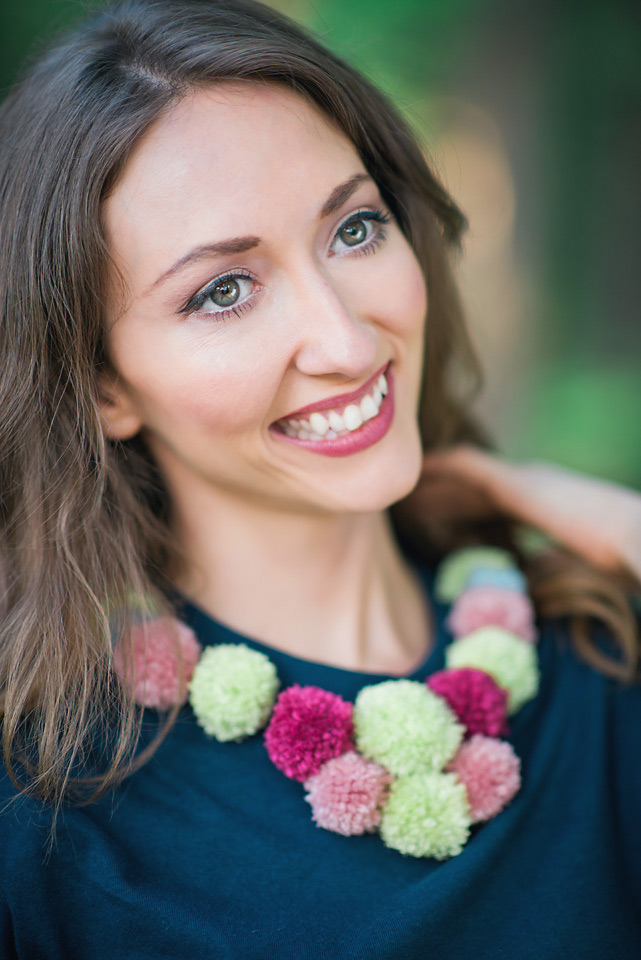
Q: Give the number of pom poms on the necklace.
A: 12